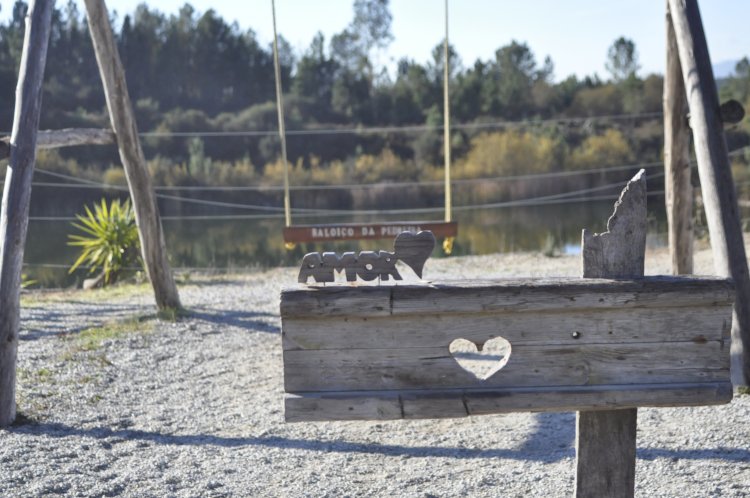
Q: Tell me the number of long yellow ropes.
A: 2